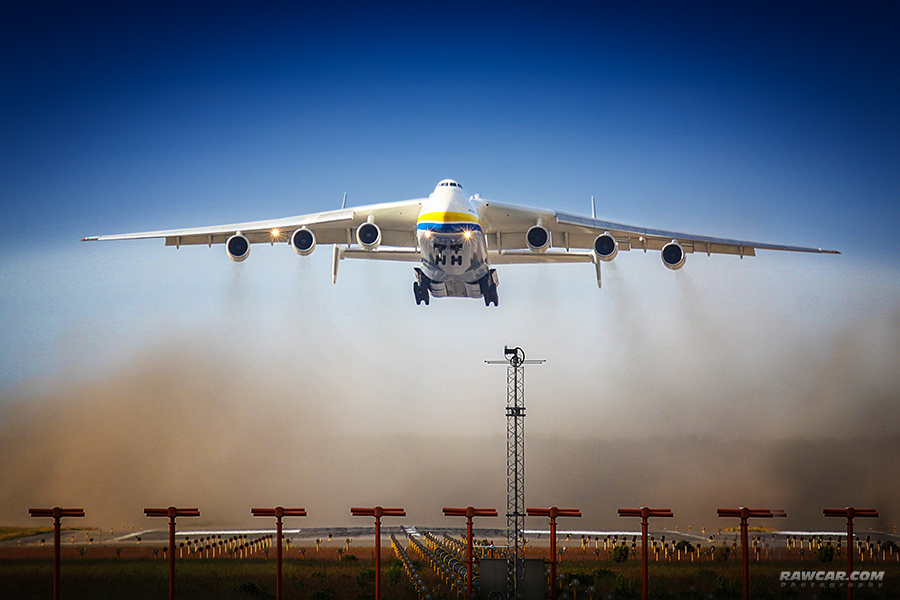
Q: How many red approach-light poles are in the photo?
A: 9